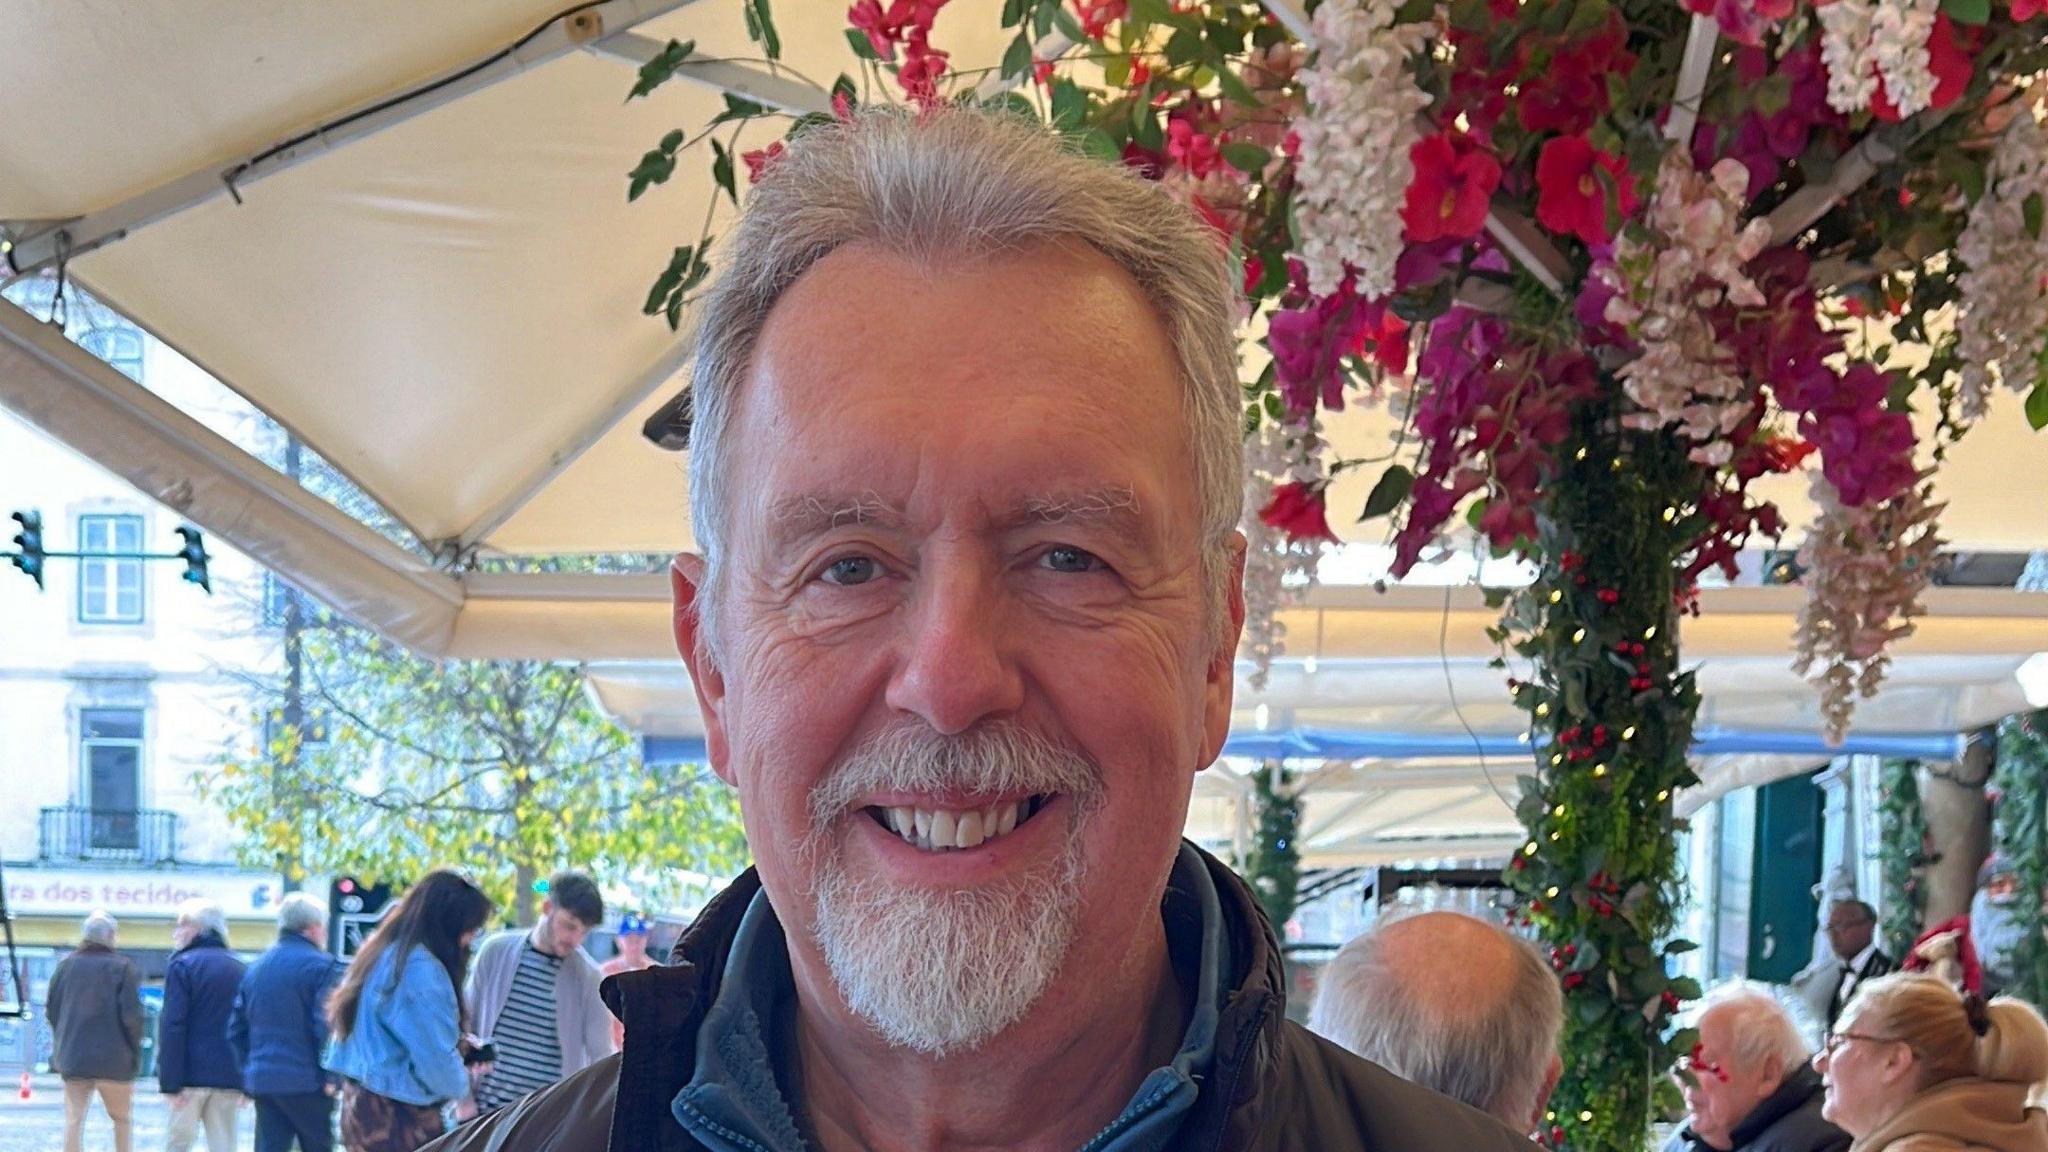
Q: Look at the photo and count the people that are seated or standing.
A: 11